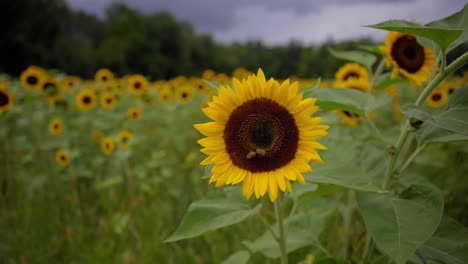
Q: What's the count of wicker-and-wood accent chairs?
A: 0